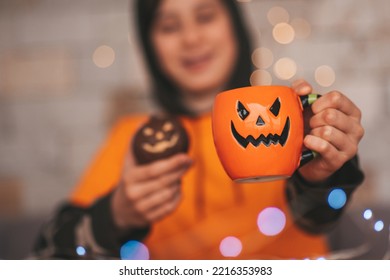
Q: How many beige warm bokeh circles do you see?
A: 8